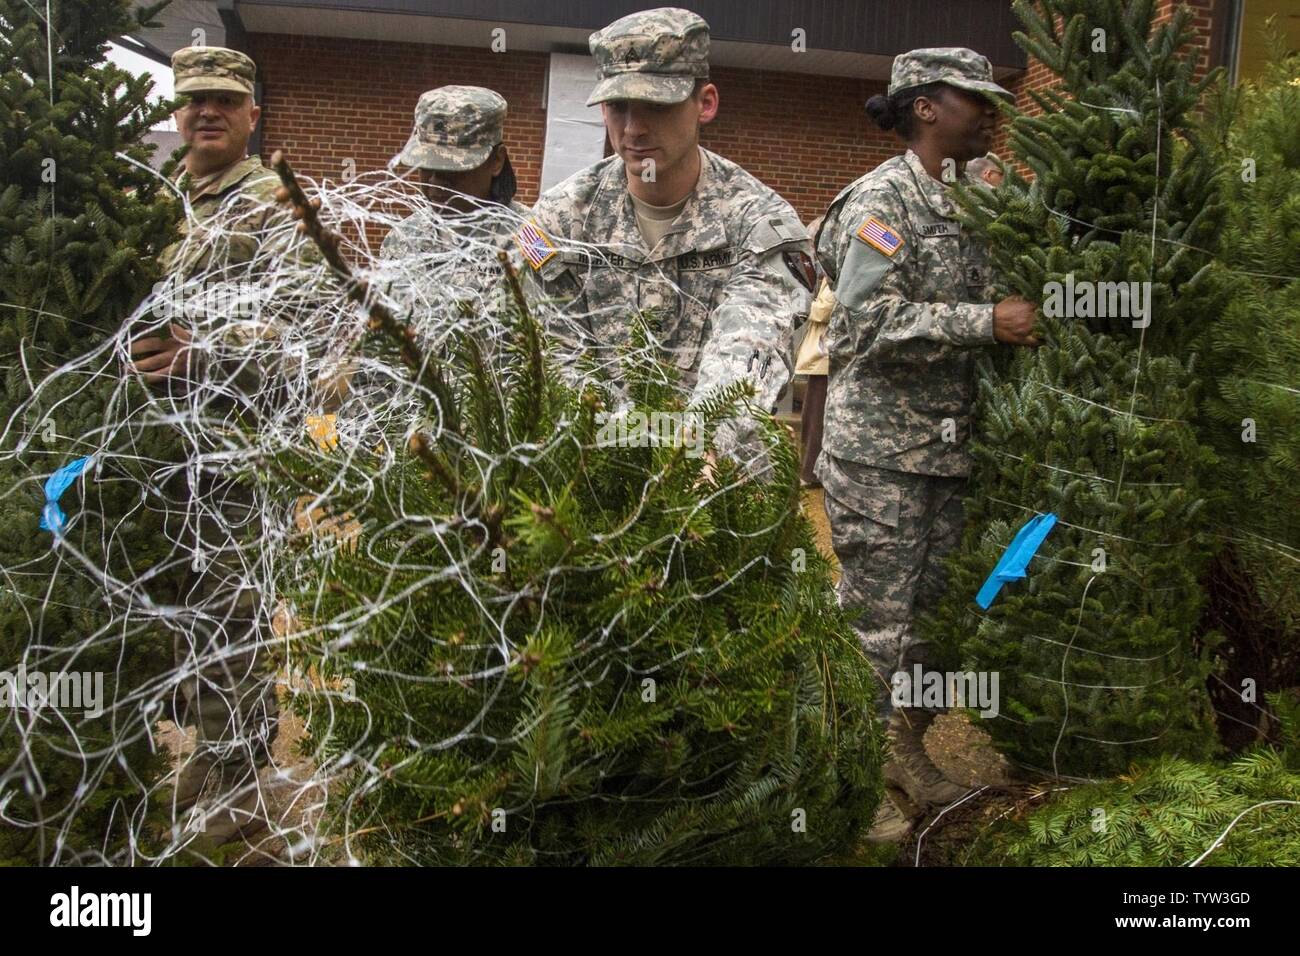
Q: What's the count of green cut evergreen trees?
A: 5